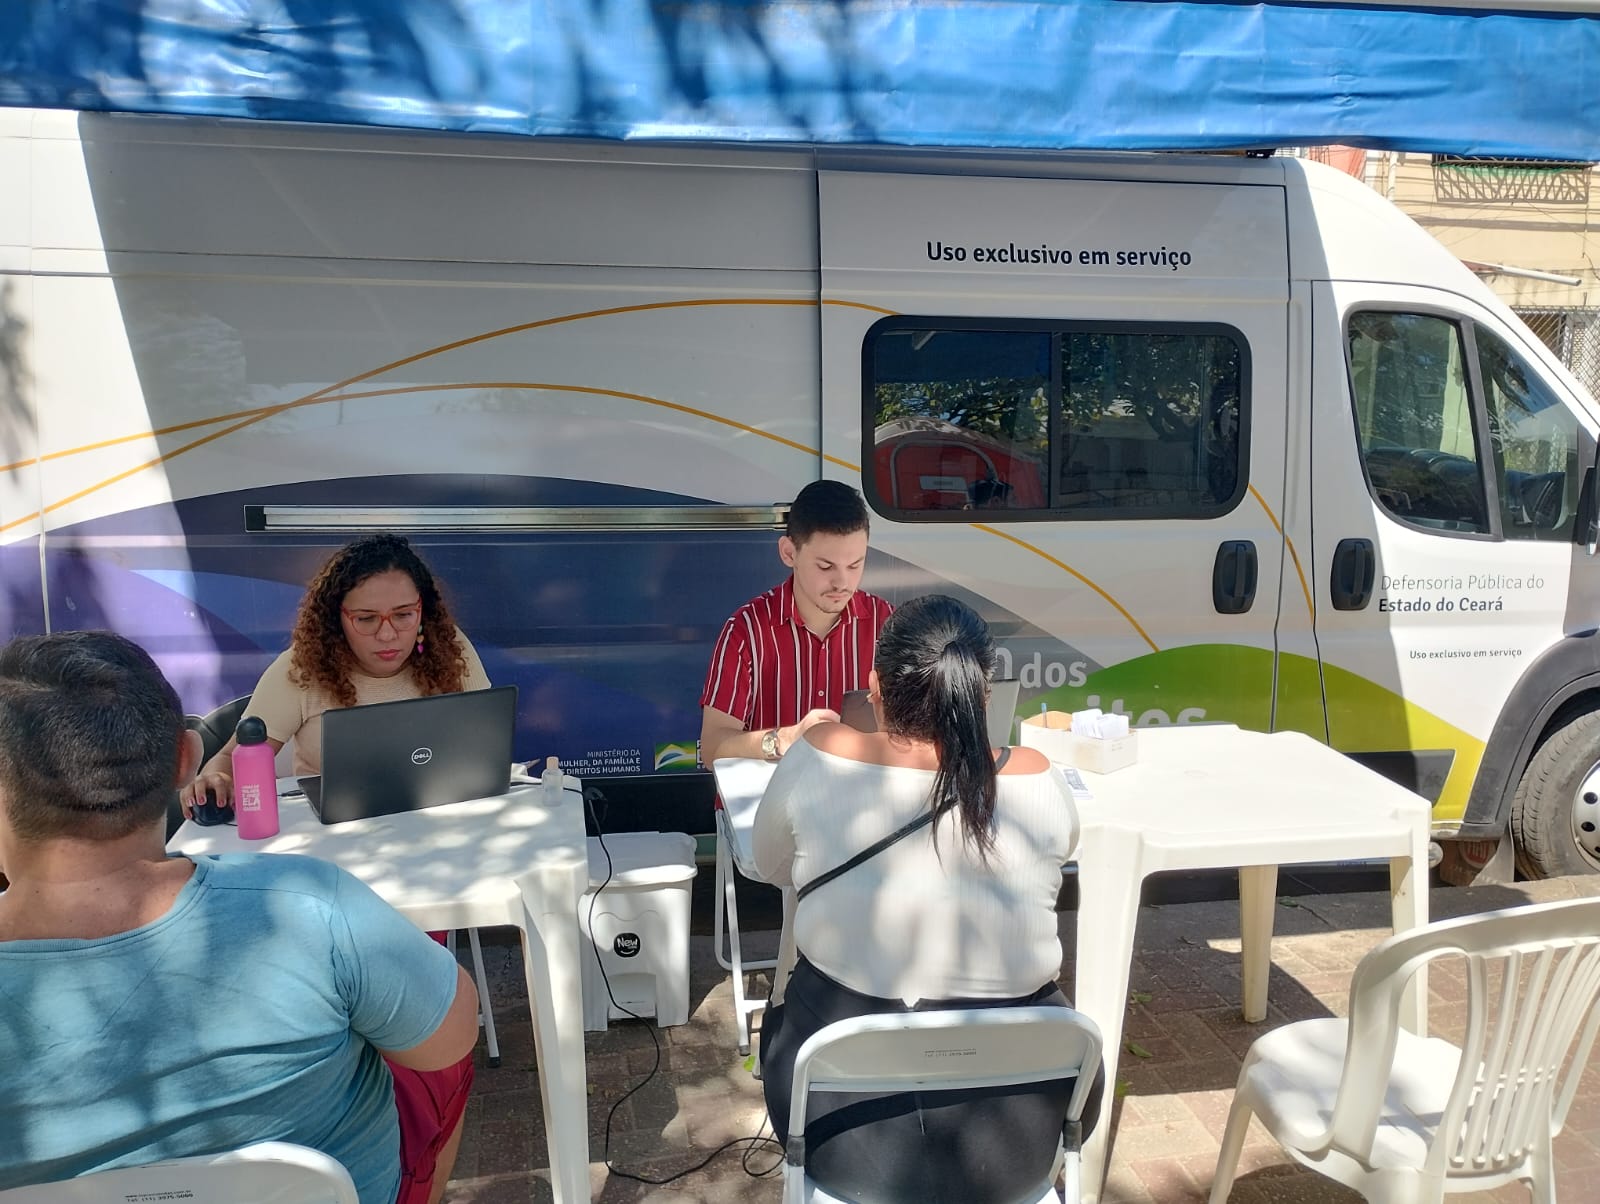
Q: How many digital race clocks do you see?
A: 0